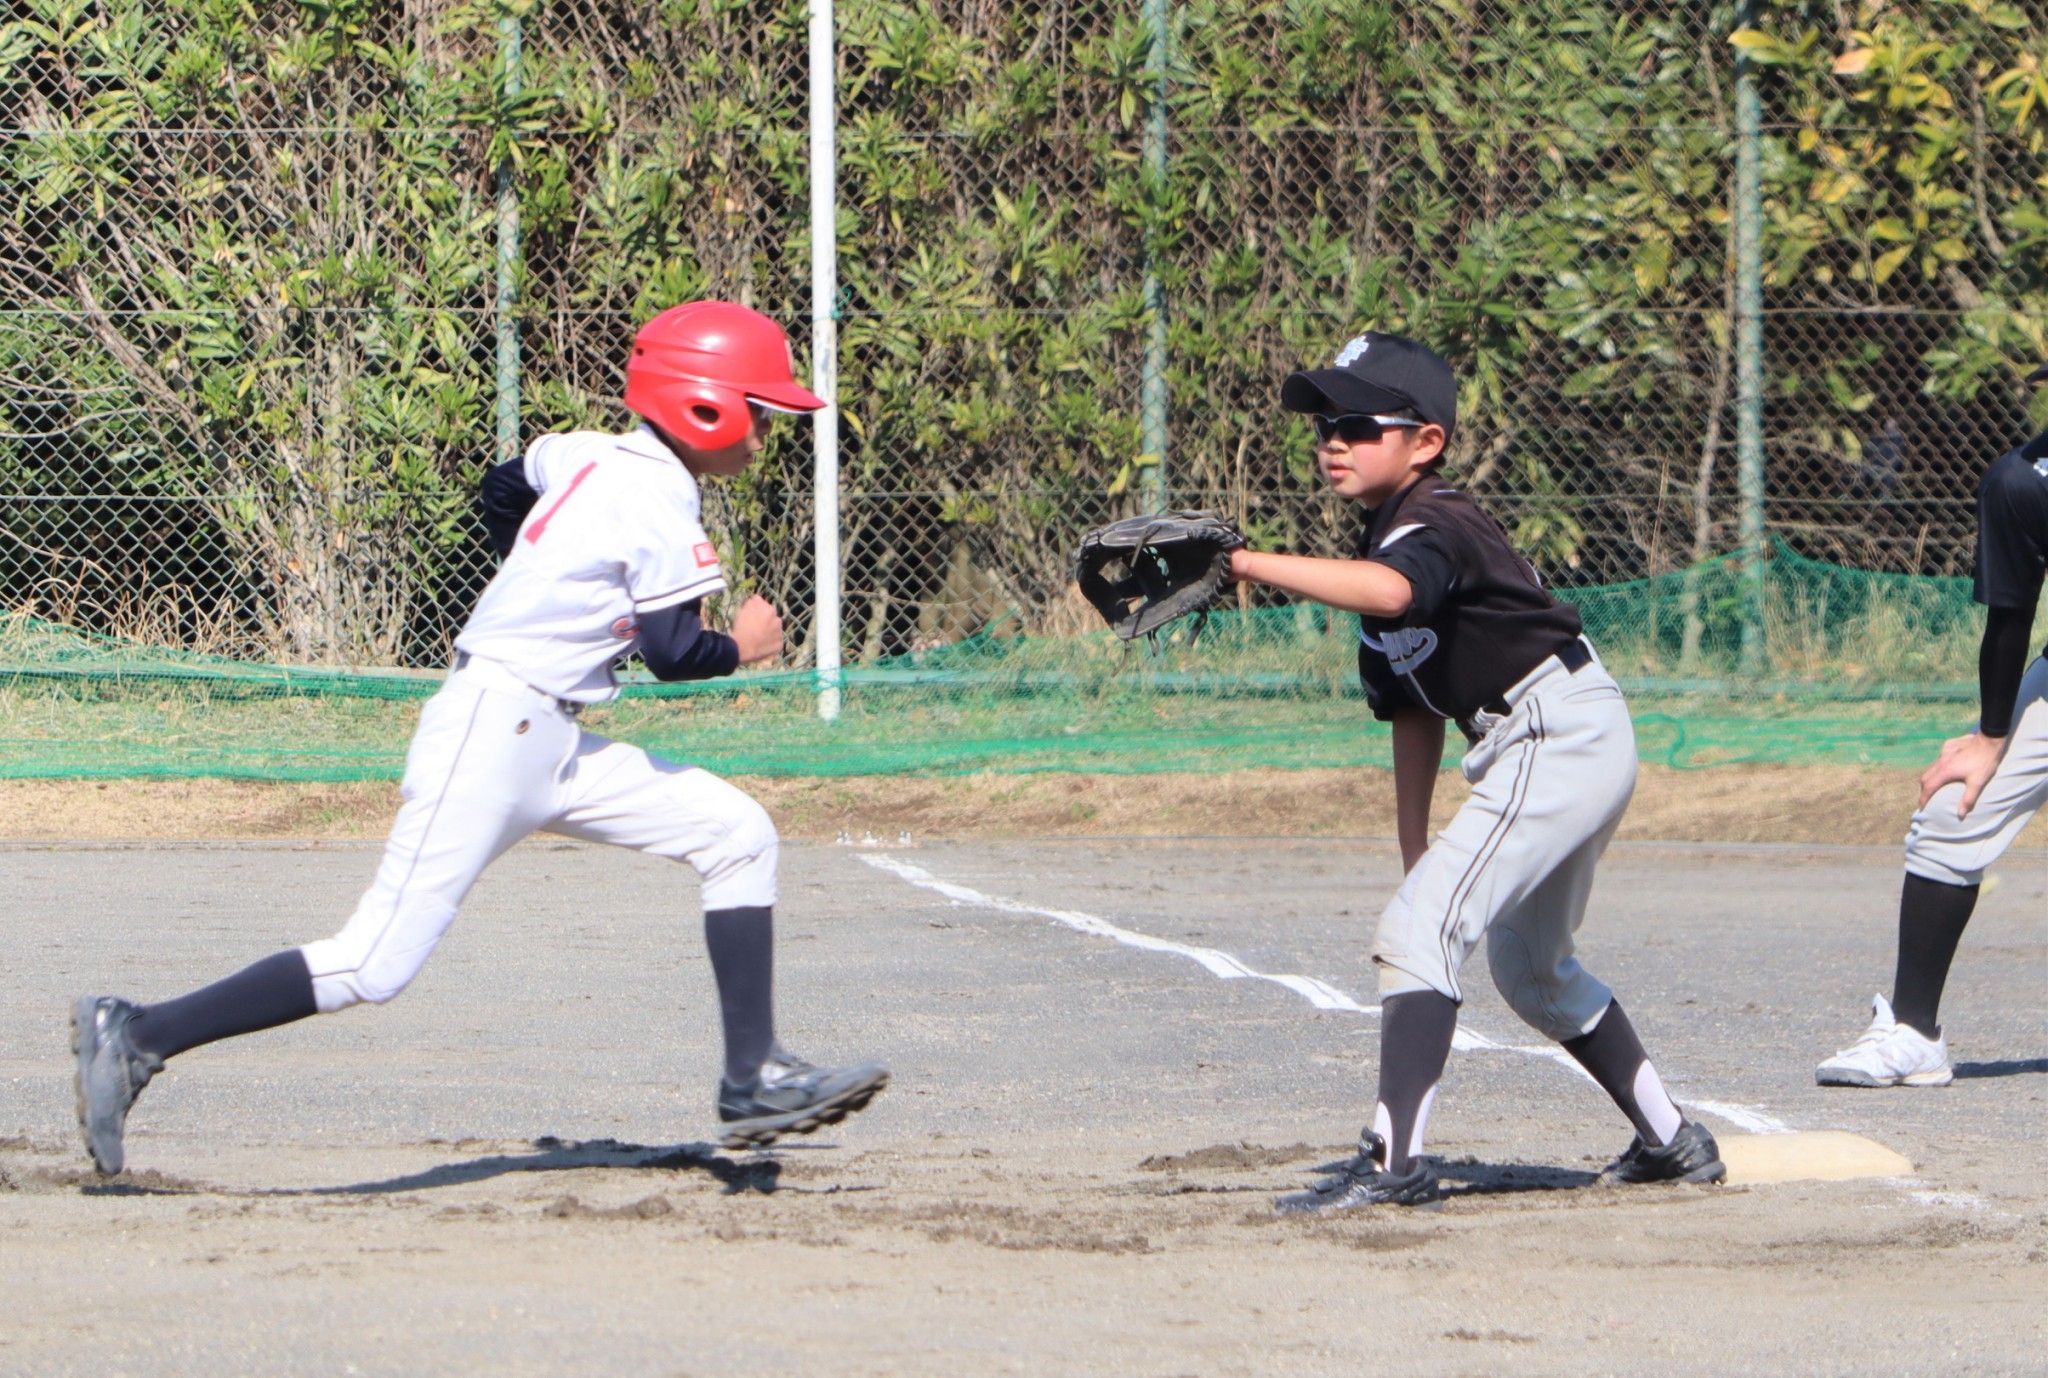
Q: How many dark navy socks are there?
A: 2